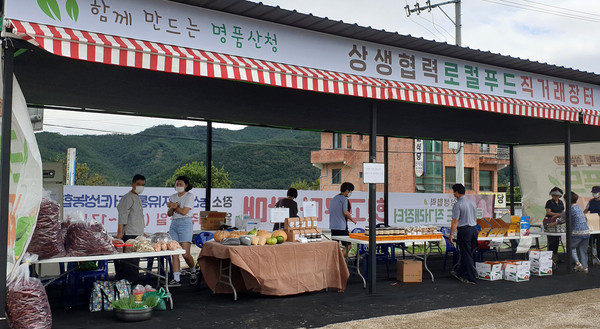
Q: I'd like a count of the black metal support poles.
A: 6